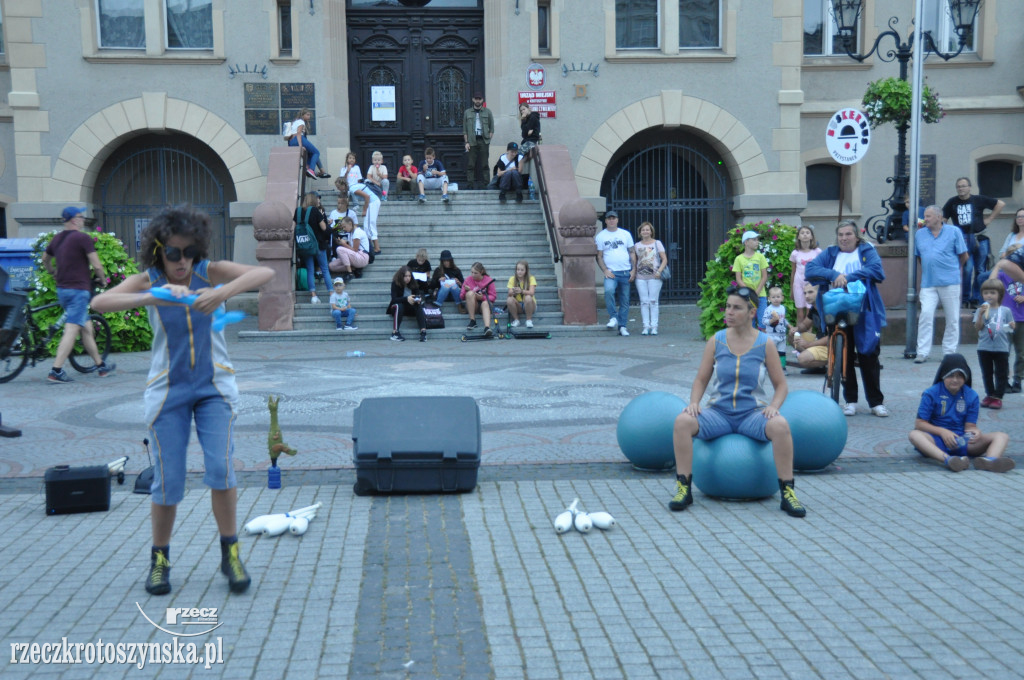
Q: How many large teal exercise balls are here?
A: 3